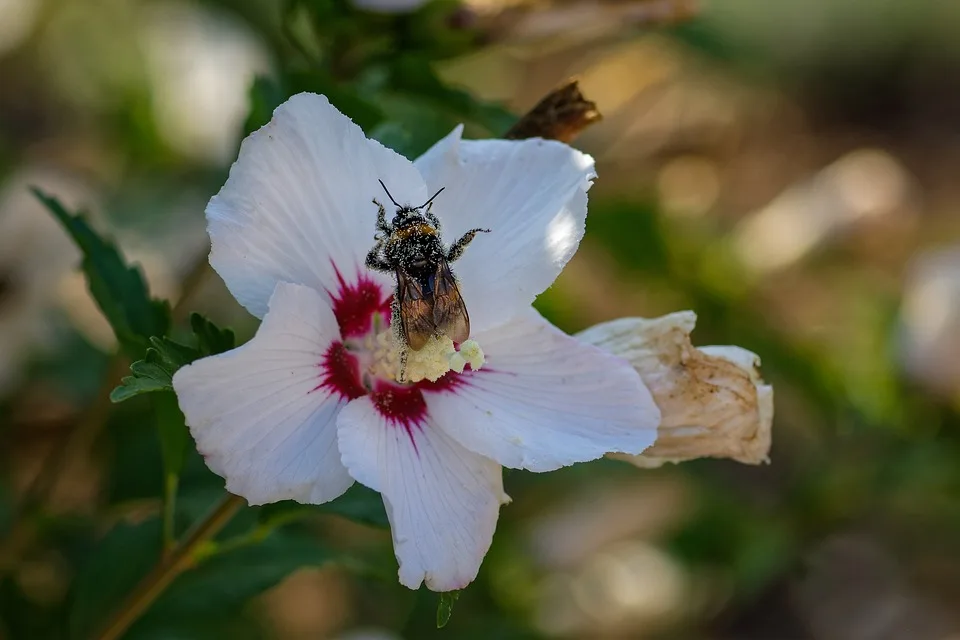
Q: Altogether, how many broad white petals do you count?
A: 5